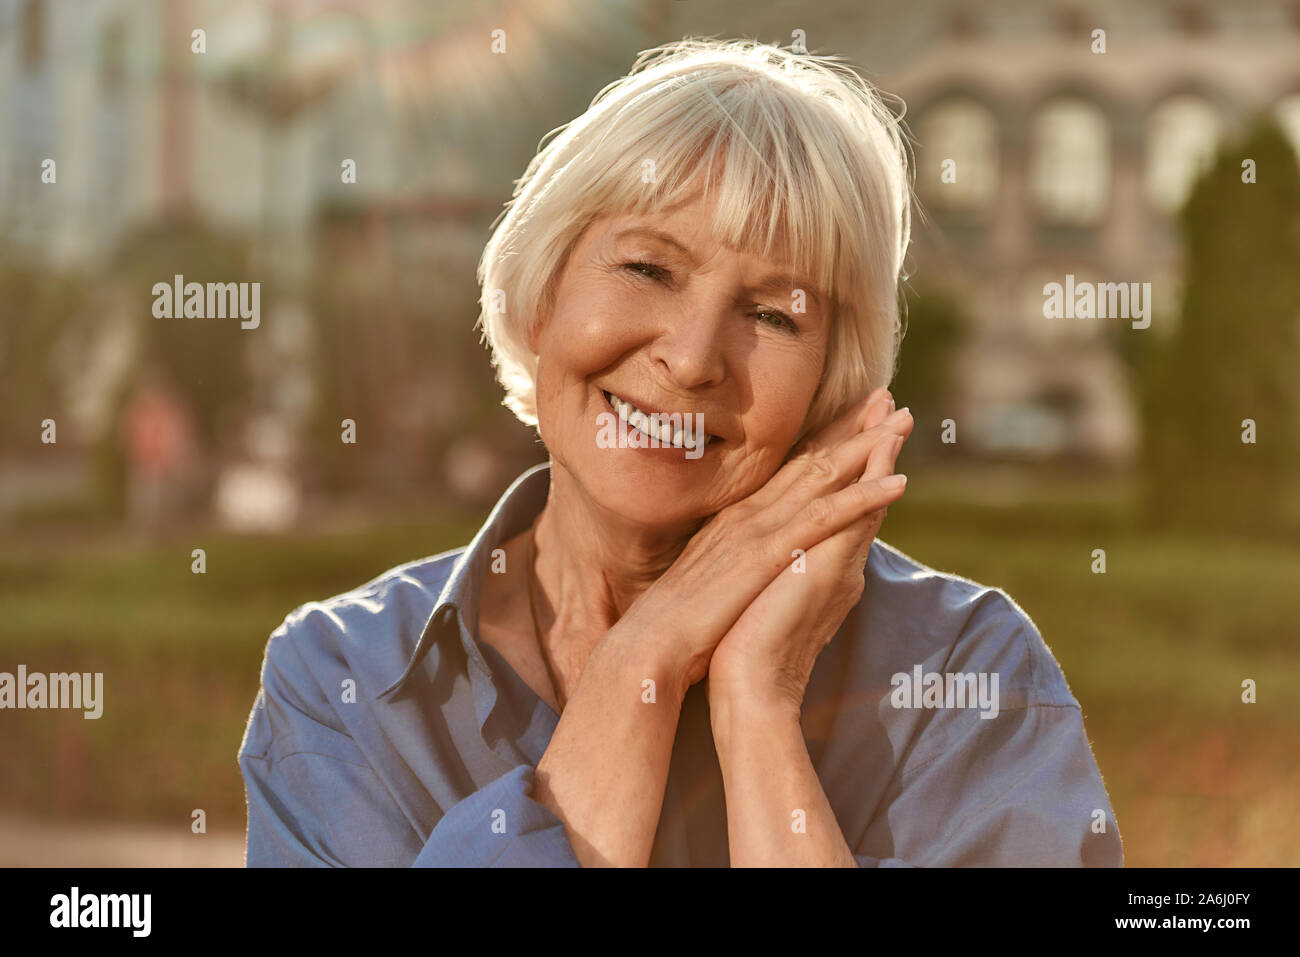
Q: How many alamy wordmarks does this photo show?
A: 6